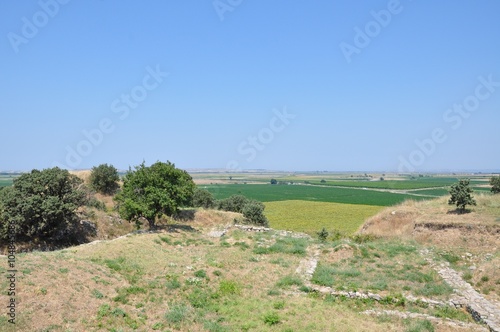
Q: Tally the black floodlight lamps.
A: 0